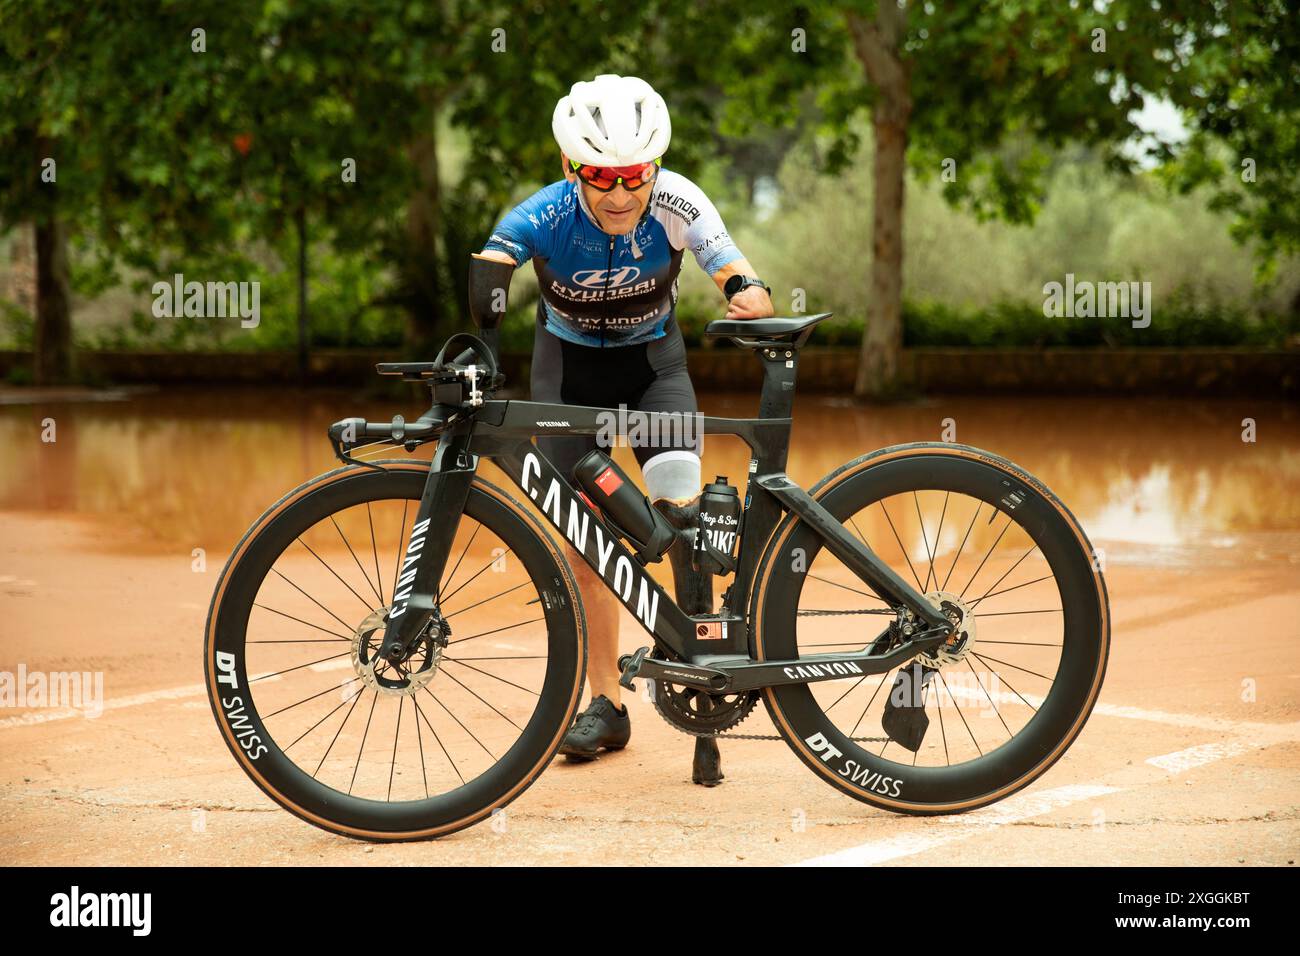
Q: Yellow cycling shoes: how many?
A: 0